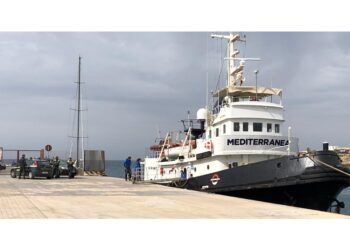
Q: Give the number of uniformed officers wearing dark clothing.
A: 3